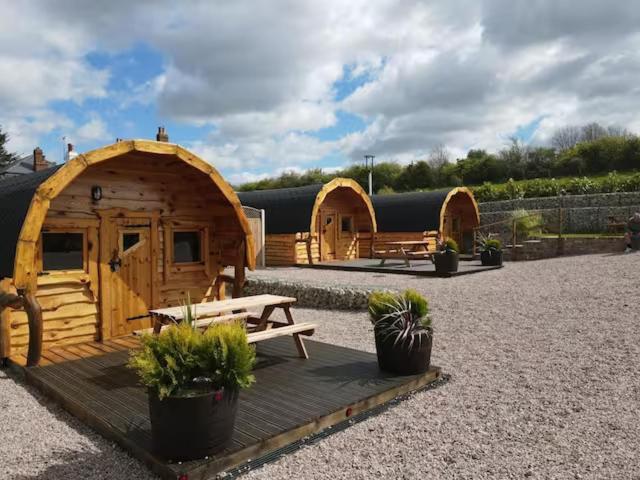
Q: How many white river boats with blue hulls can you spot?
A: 0